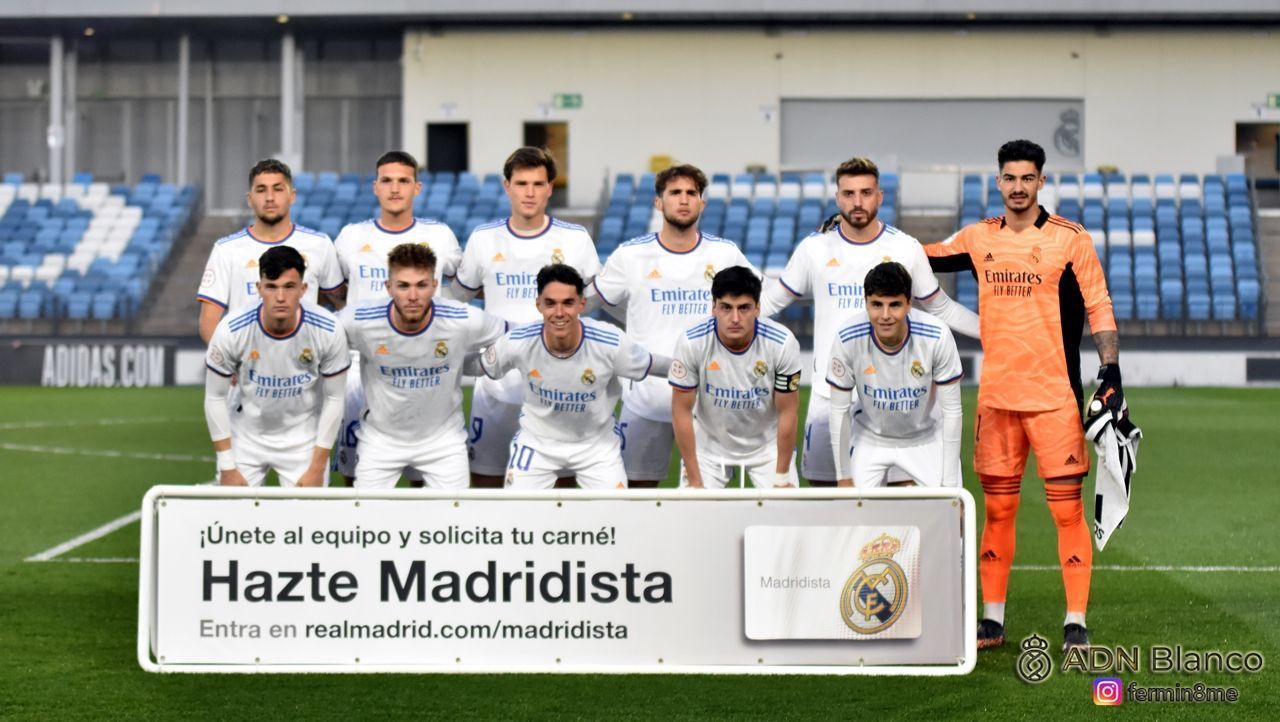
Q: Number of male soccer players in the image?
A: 11